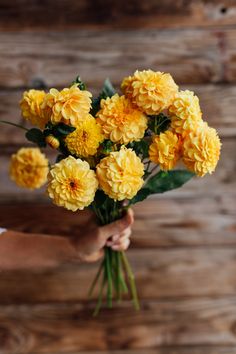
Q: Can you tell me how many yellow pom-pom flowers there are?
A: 11